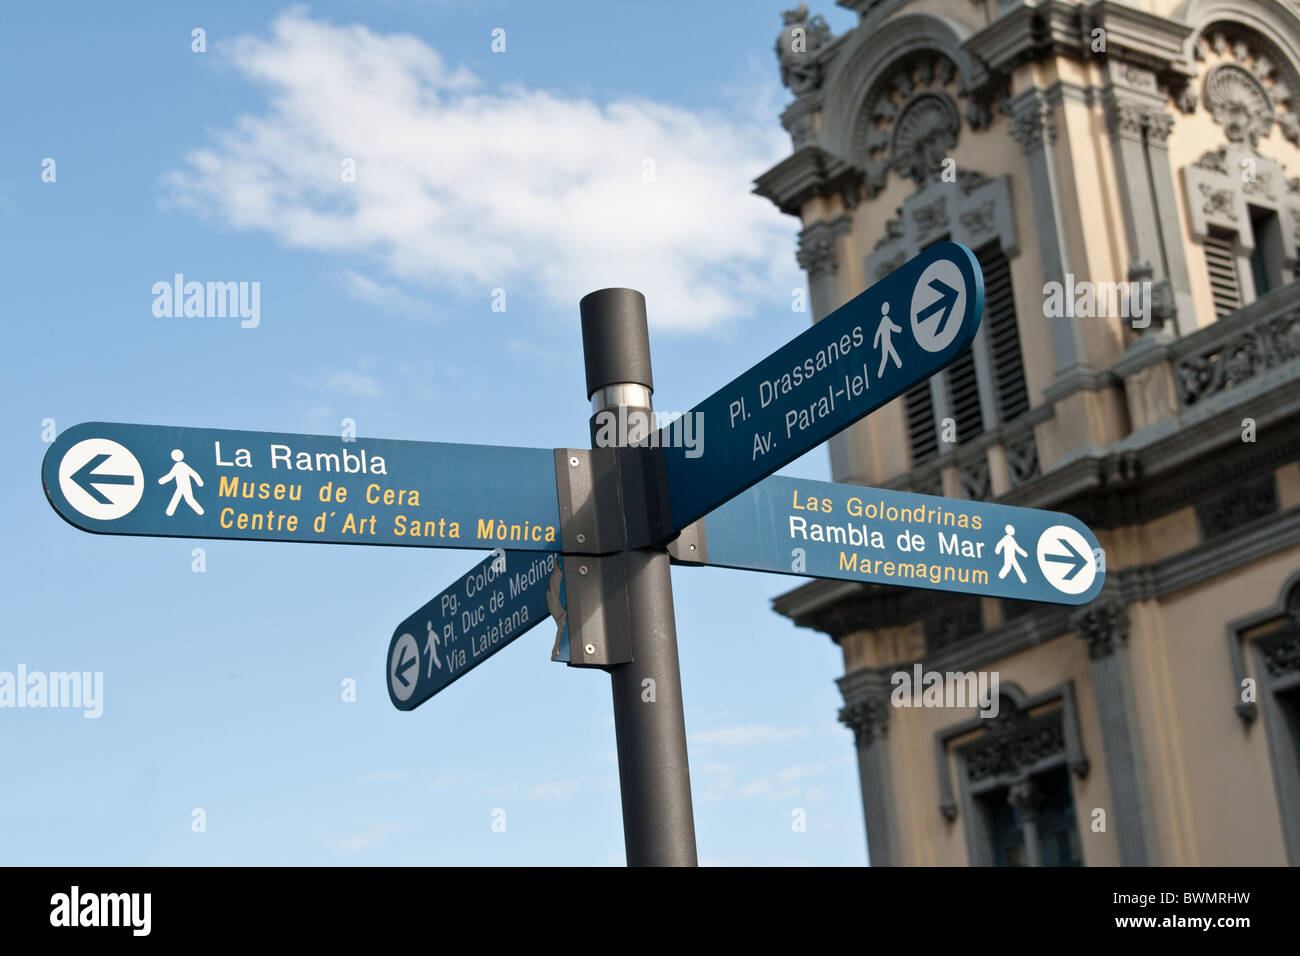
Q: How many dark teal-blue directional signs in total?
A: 4